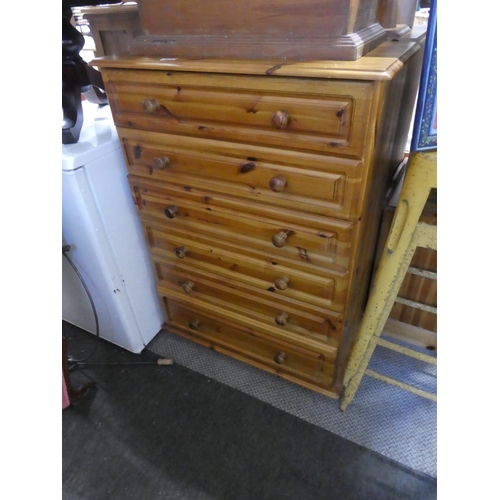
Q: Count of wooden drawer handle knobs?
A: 12